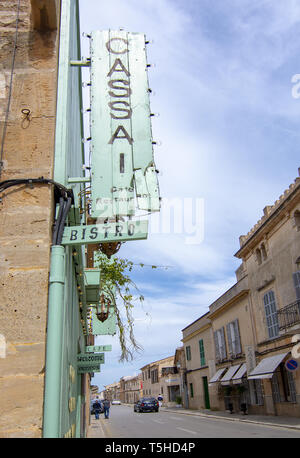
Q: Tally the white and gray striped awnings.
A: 4